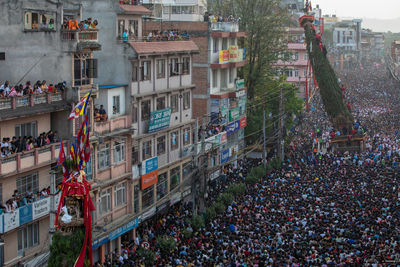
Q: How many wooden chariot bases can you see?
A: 1